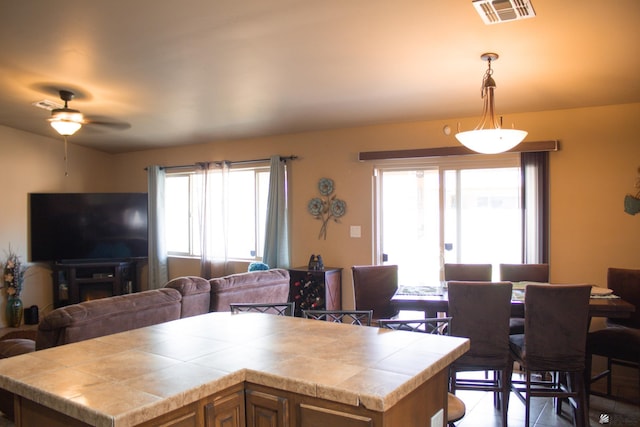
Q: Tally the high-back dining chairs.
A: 6